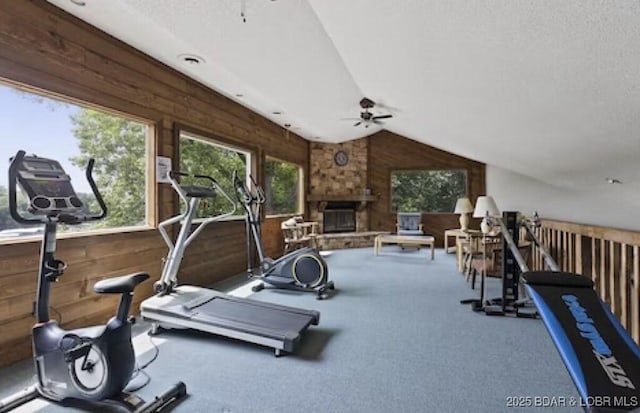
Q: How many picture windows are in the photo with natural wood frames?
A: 4